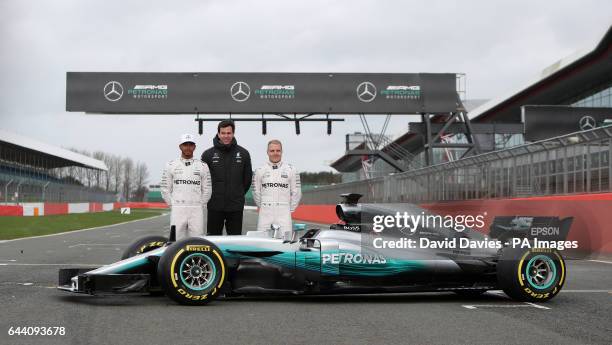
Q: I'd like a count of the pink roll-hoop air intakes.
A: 0